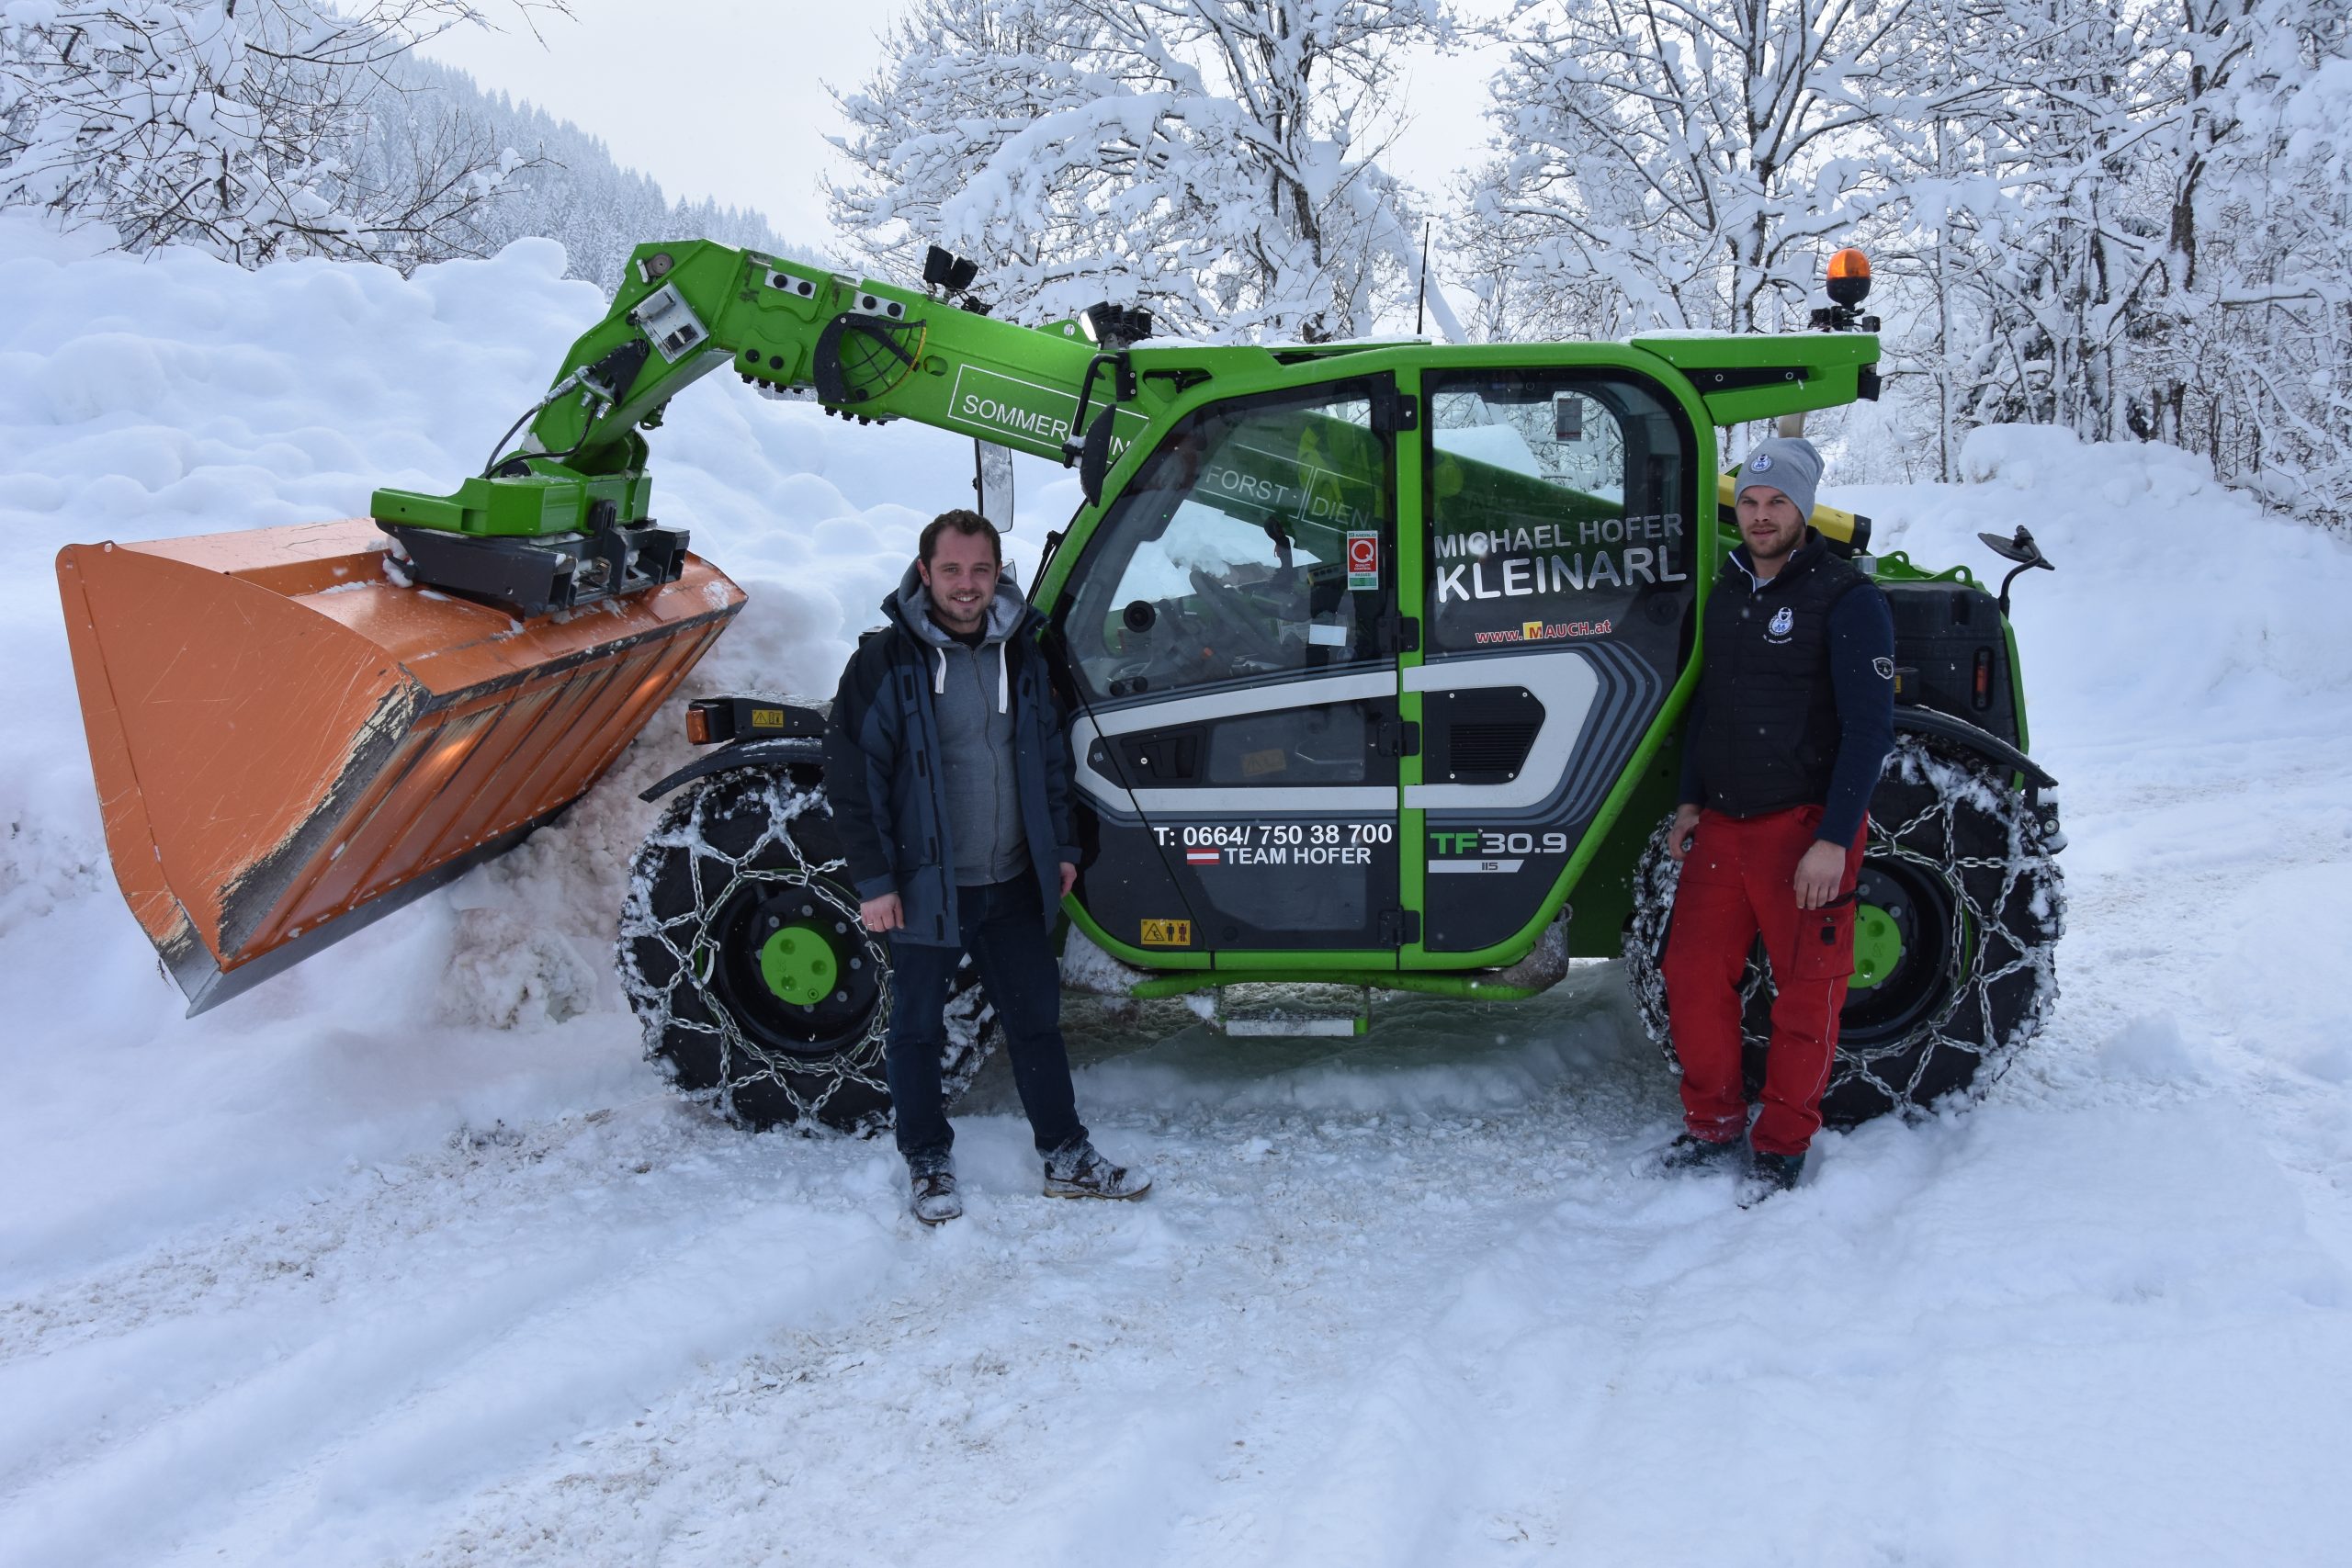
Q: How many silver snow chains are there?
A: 2